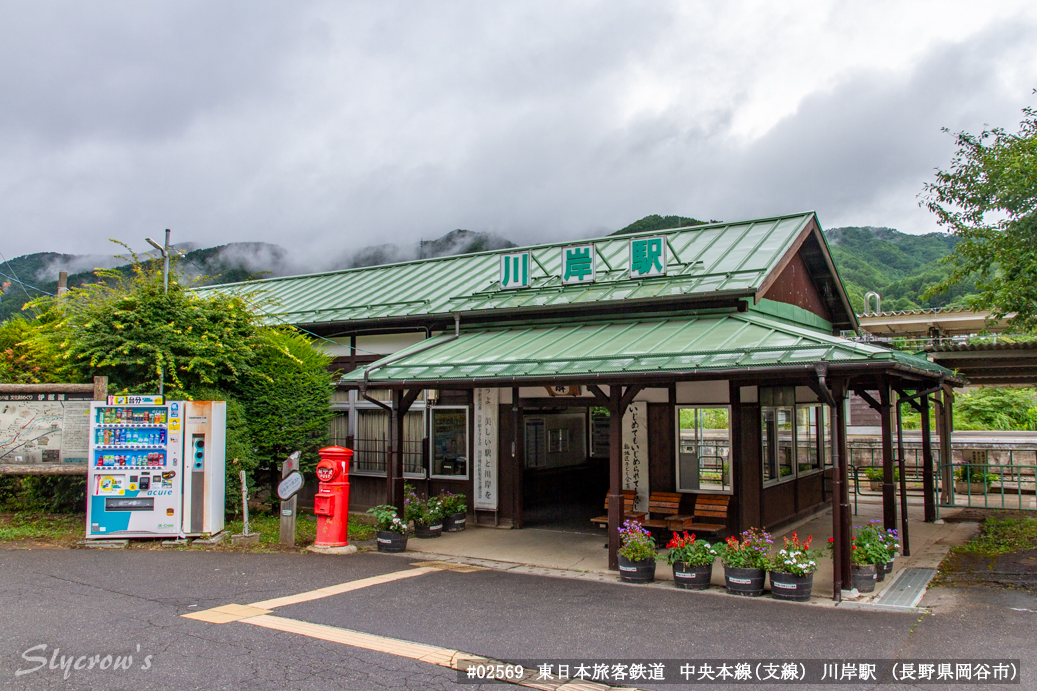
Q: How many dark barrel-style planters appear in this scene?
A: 10